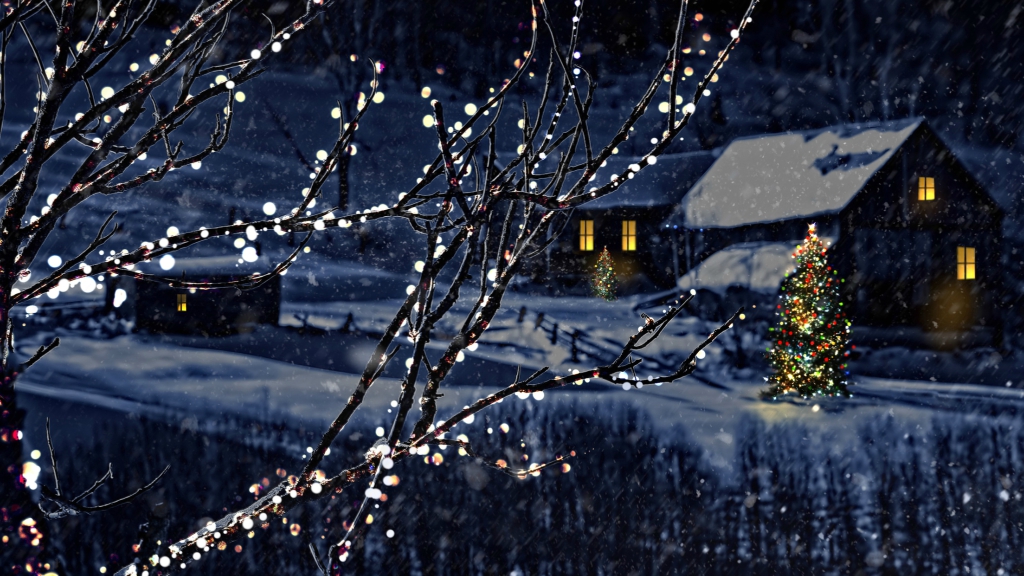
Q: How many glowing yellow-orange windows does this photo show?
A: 5